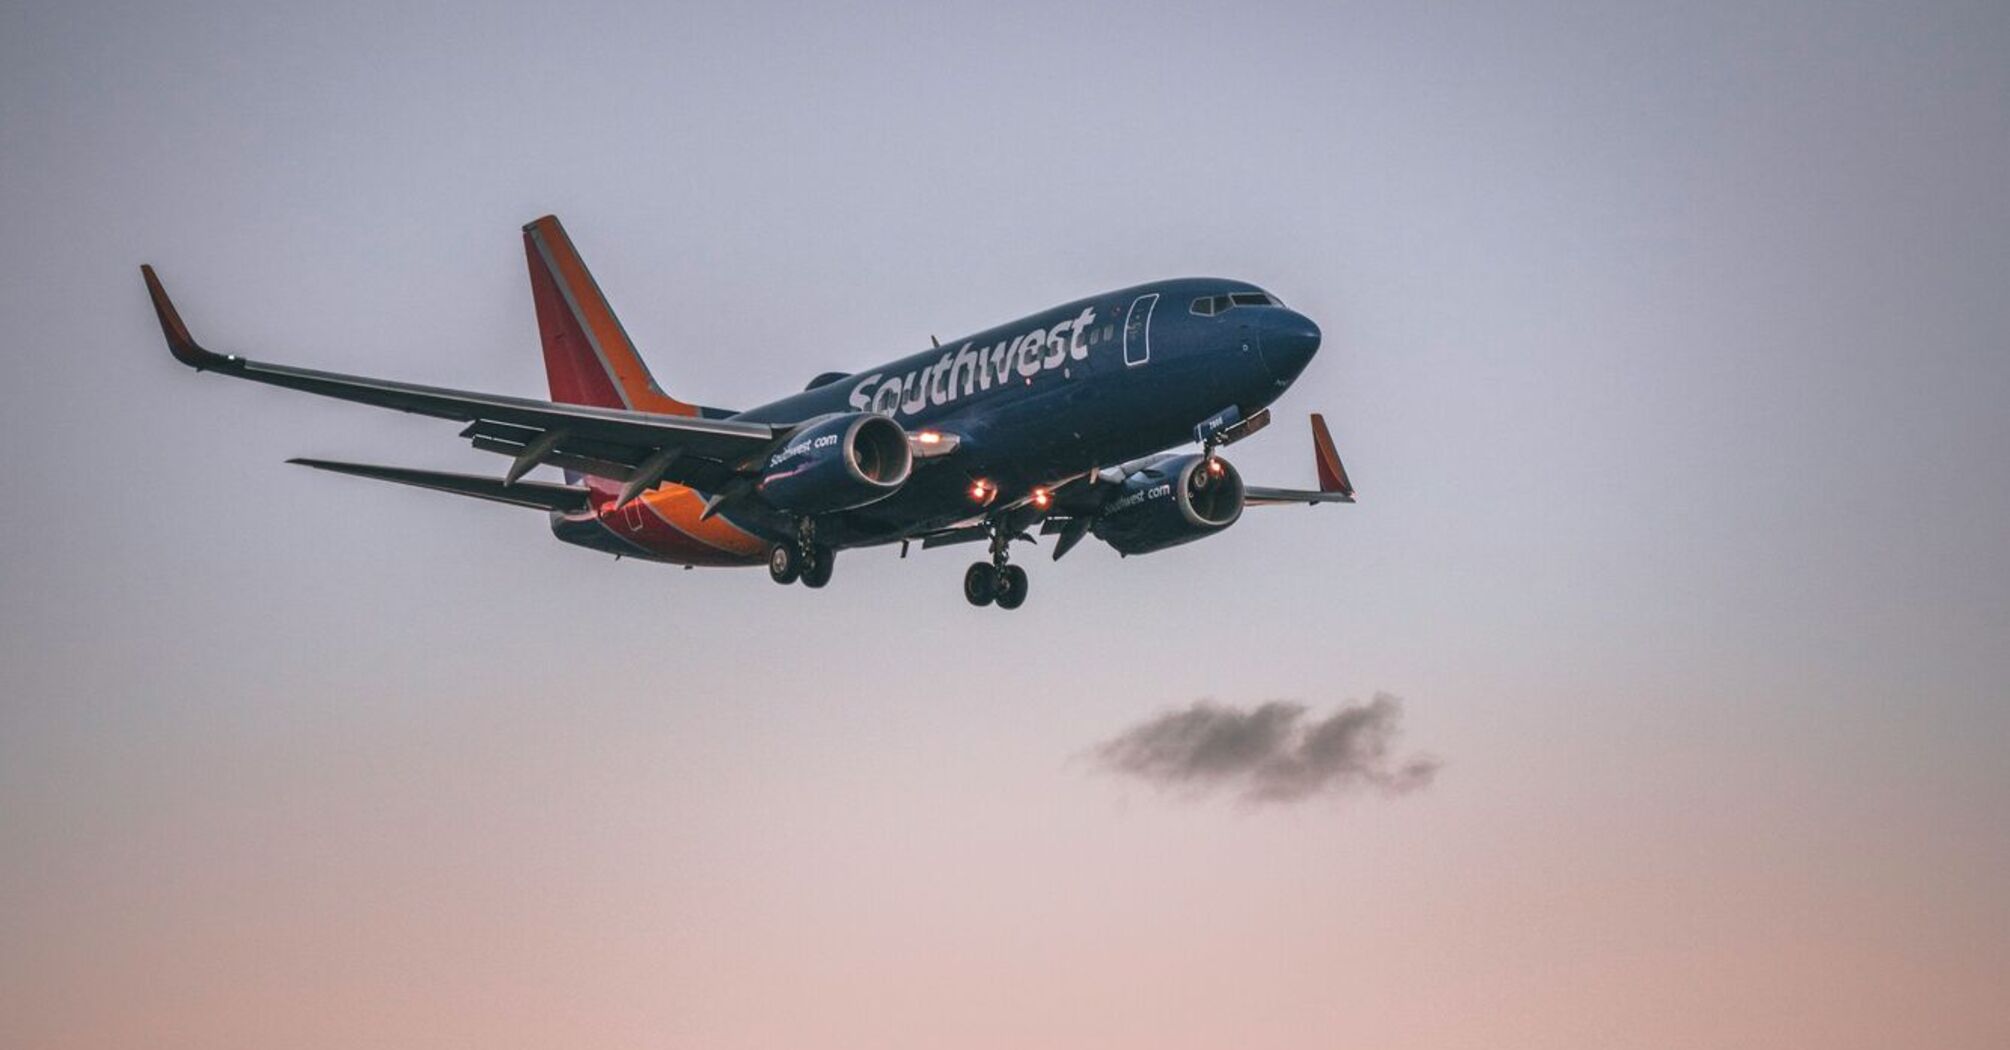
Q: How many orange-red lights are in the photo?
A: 4